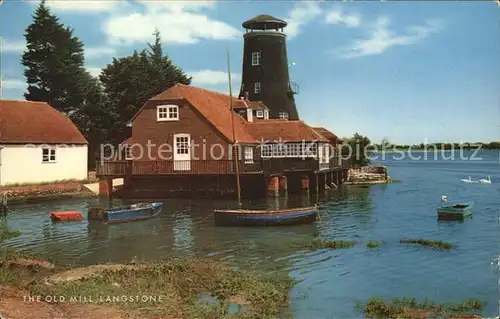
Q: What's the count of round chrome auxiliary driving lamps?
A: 0